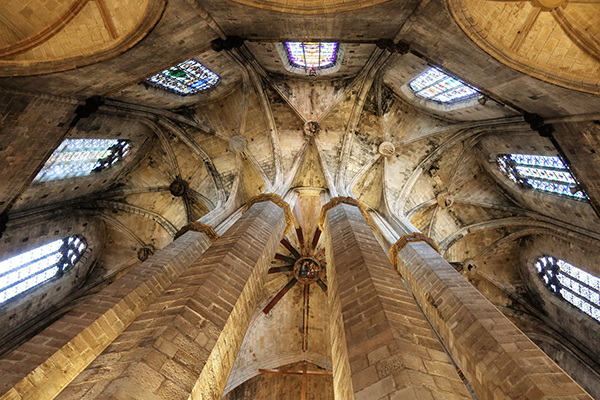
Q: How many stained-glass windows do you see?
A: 7